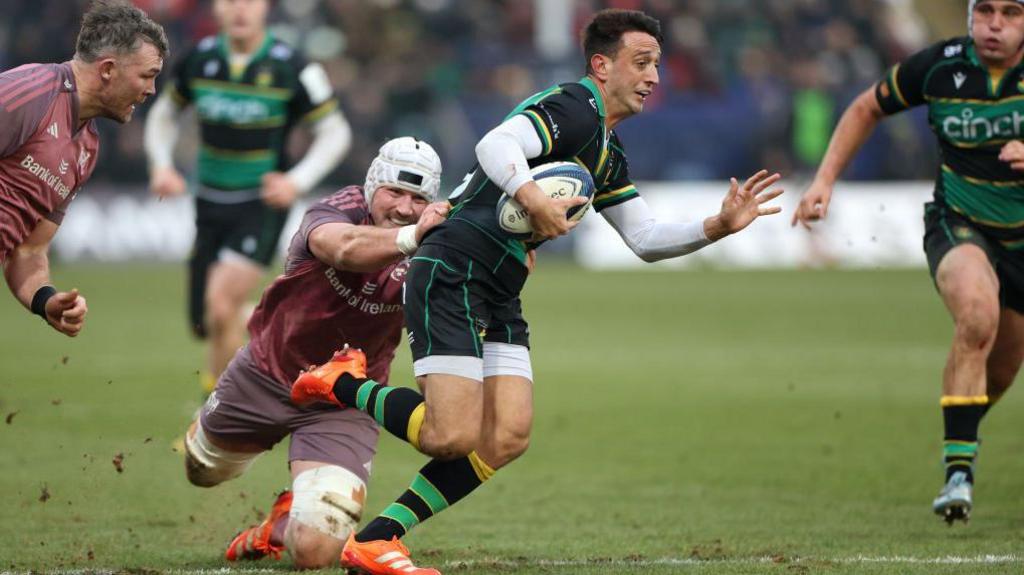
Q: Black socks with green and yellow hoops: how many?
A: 3